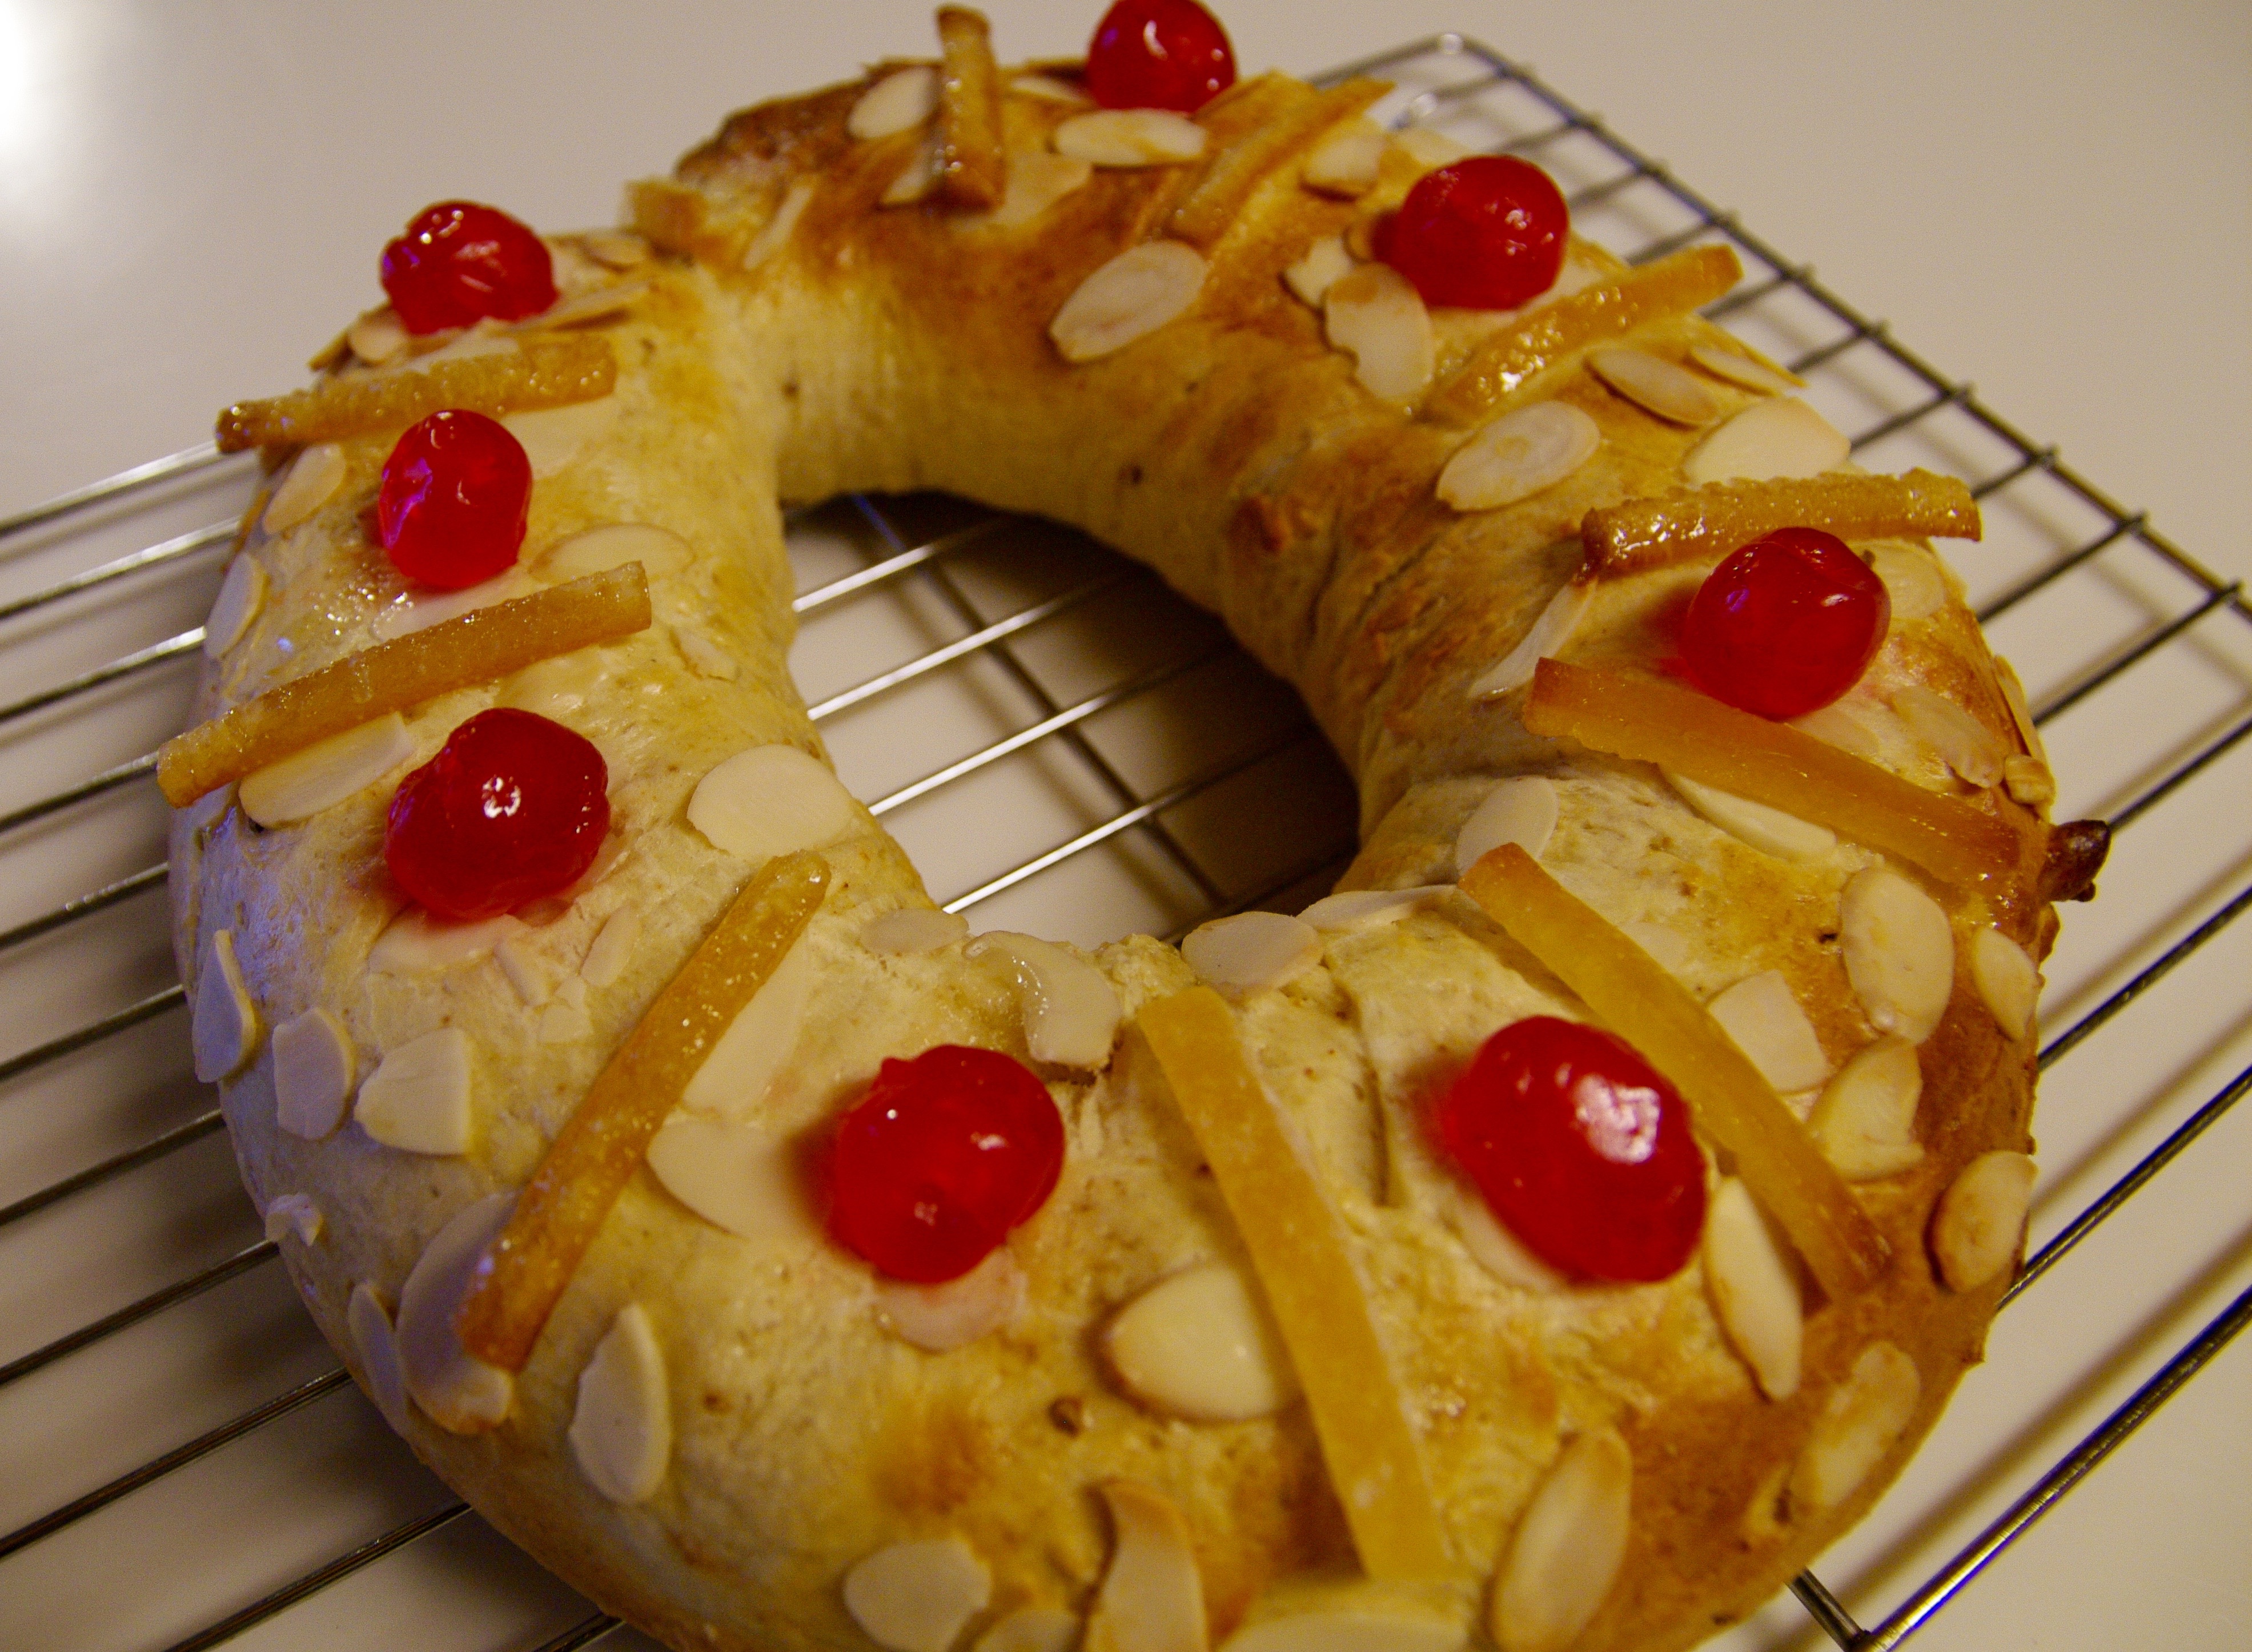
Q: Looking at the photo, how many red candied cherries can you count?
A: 8